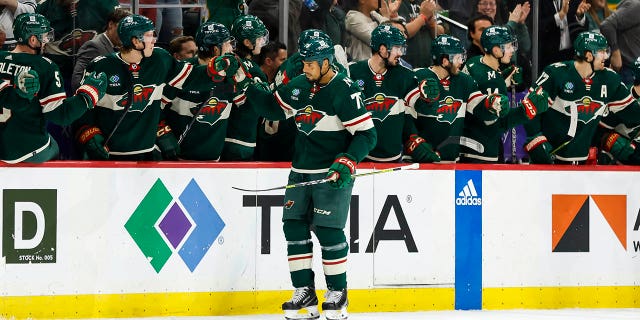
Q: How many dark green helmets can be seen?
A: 11